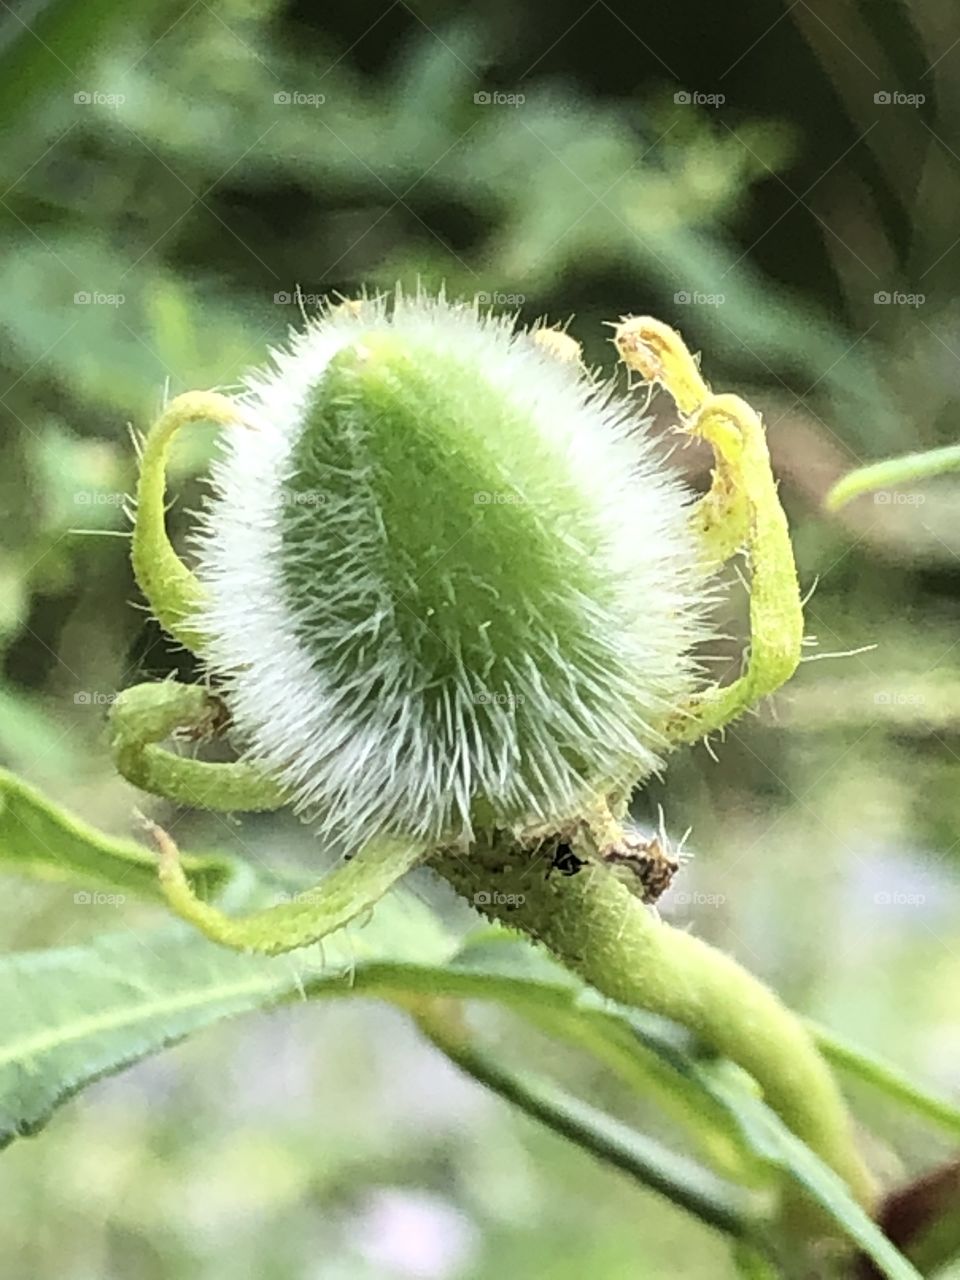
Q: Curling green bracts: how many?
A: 5